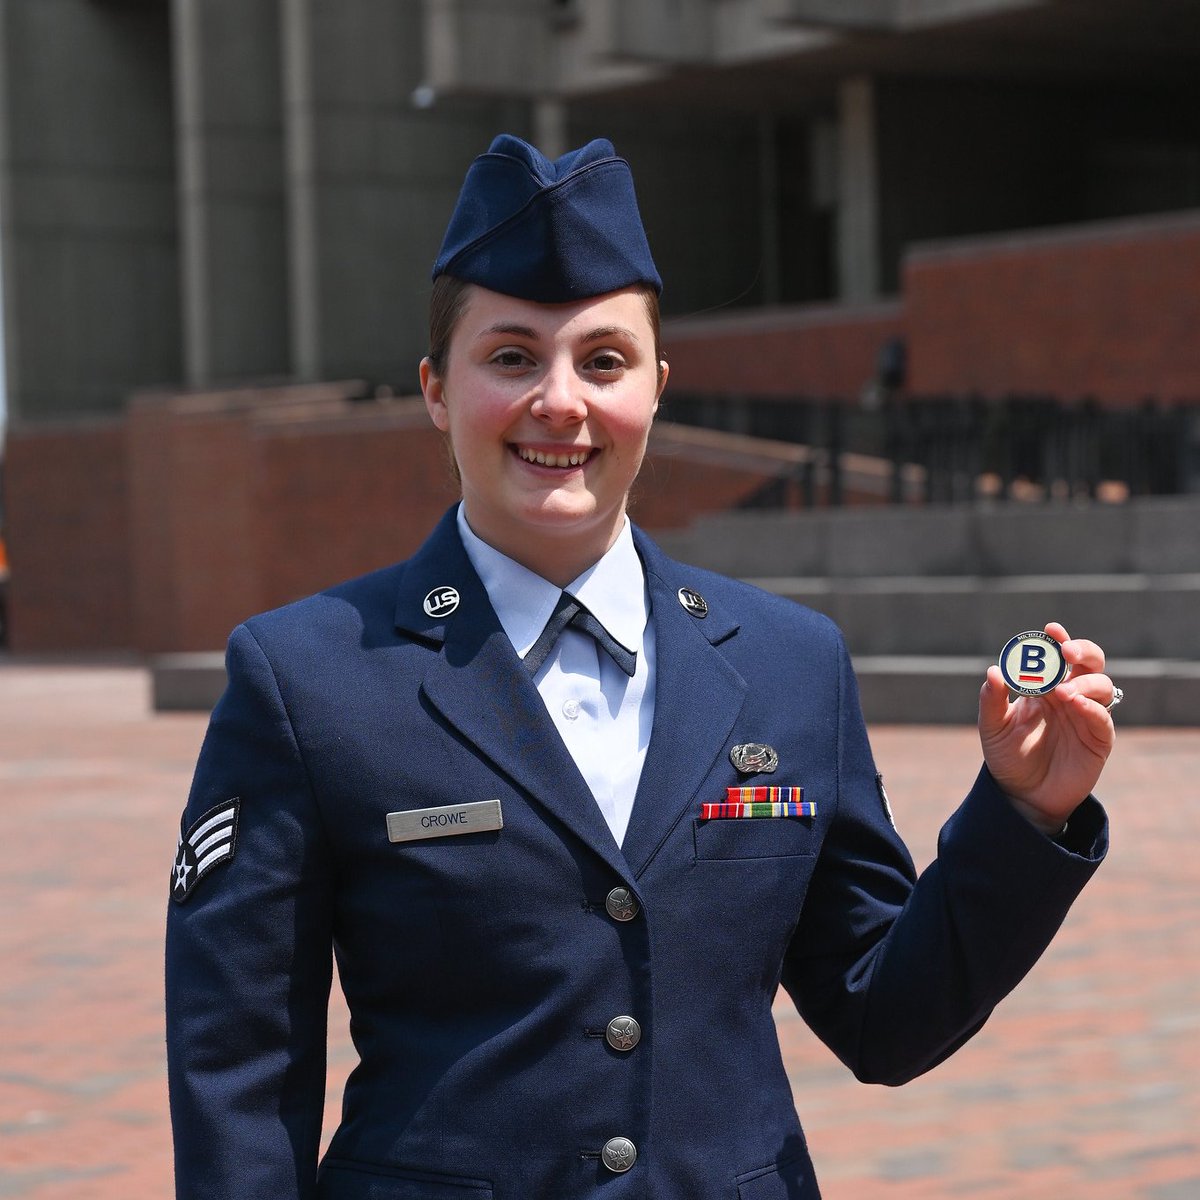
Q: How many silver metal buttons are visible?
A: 3